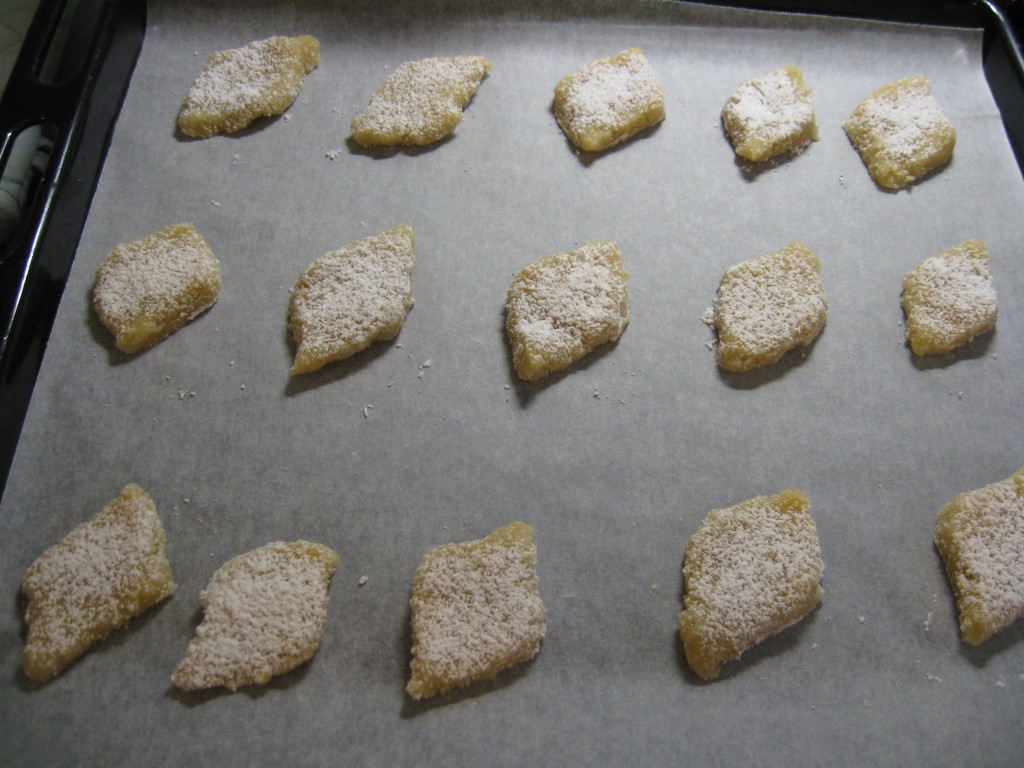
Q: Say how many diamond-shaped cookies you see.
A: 15